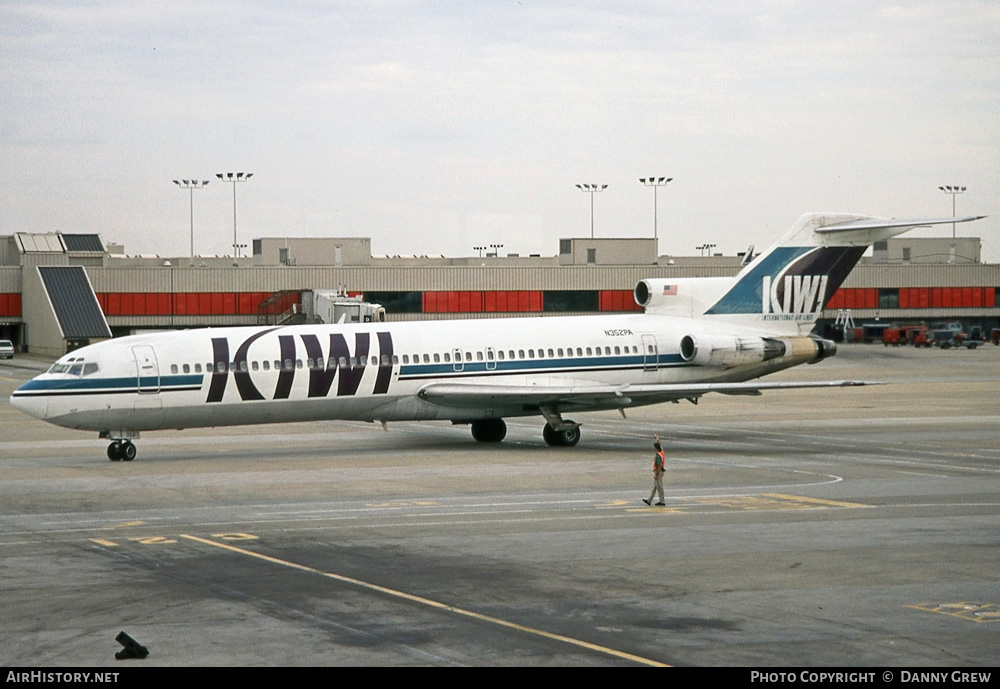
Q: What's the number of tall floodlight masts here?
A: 5